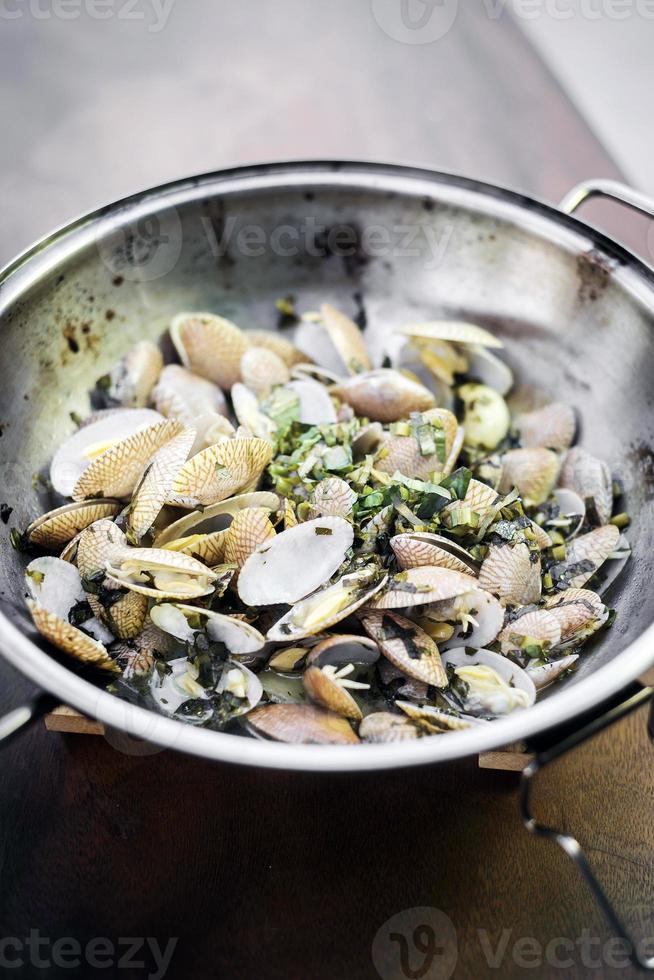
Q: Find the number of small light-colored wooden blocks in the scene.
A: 2